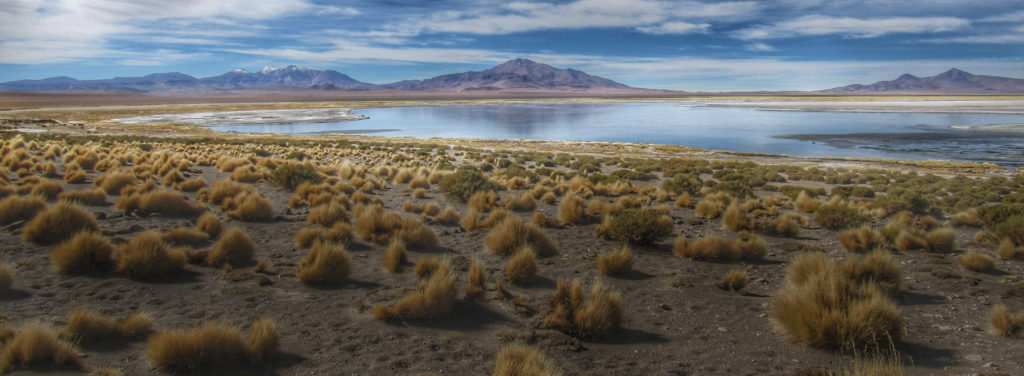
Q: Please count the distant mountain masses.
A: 3